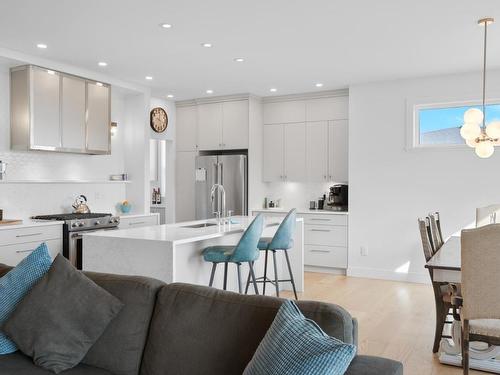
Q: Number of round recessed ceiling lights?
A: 10